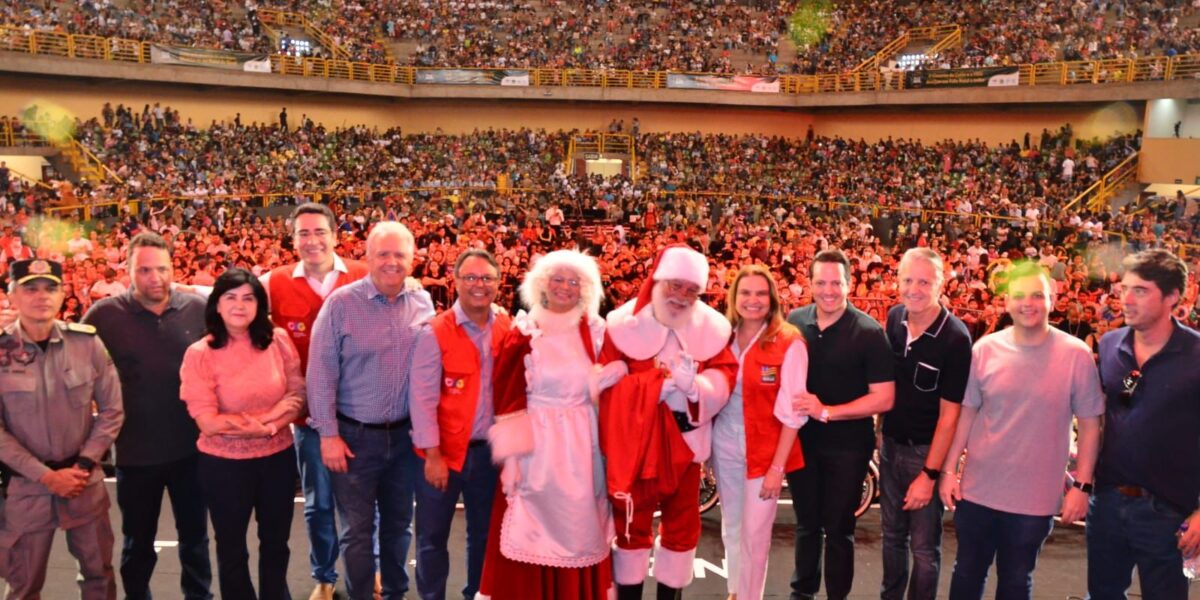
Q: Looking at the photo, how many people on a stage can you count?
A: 13